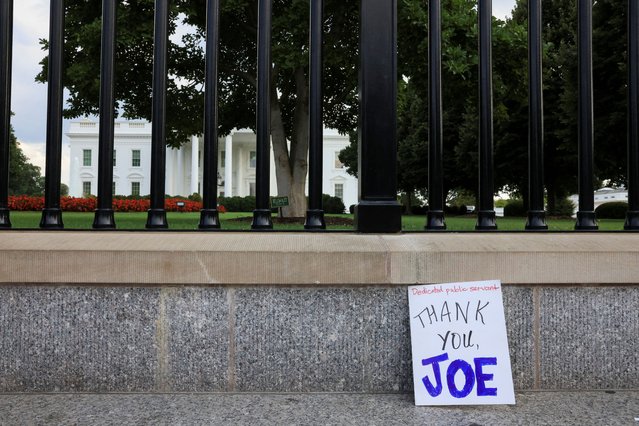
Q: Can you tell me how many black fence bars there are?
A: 13